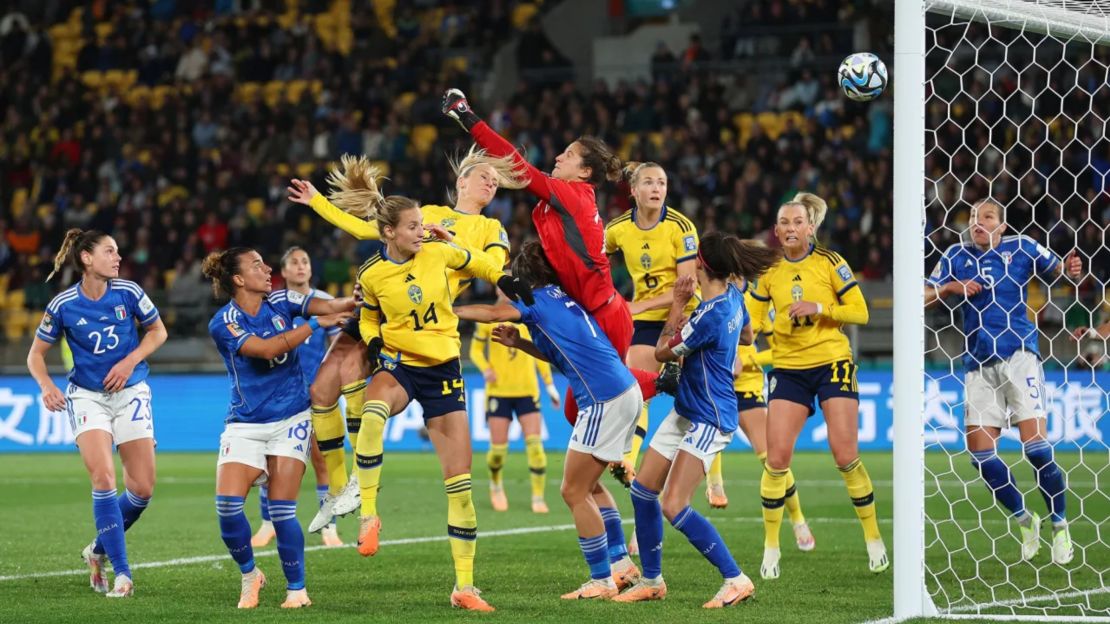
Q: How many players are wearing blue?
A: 6